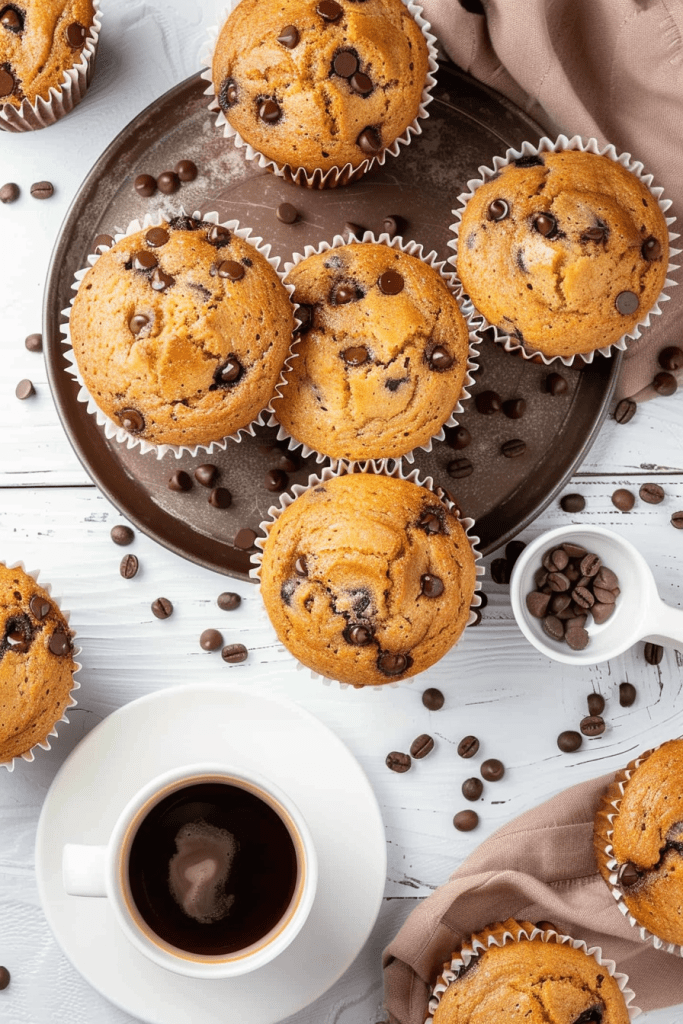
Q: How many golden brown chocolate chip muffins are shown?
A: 9